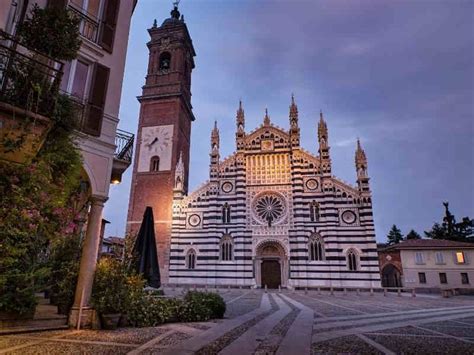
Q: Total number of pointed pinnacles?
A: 7